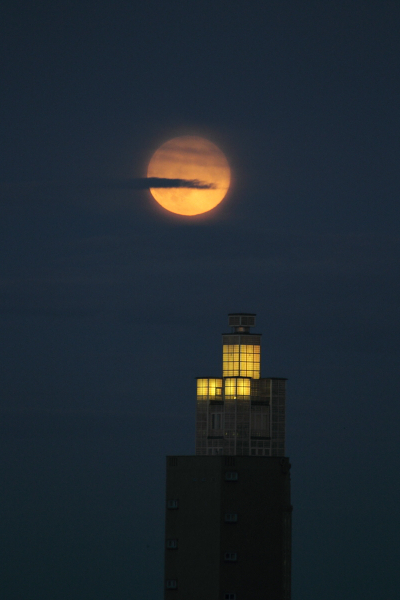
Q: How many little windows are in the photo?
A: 7